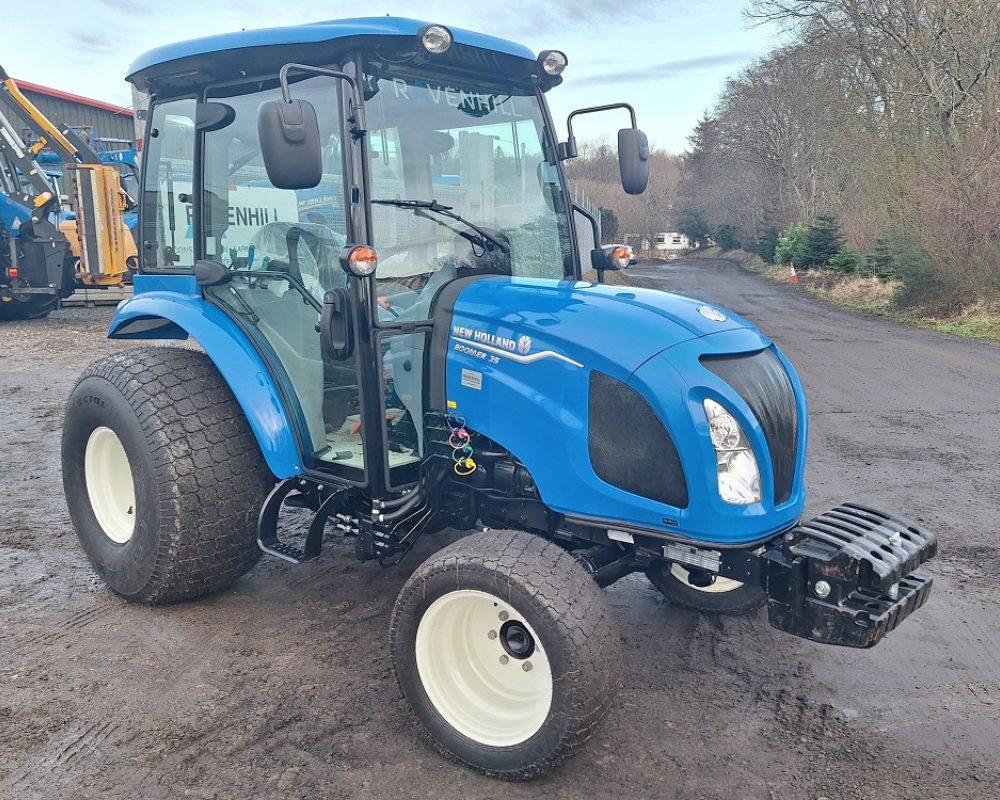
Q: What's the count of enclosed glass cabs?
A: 1